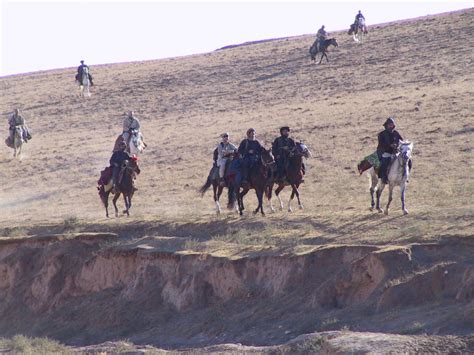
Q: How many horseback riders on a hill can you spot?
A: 10